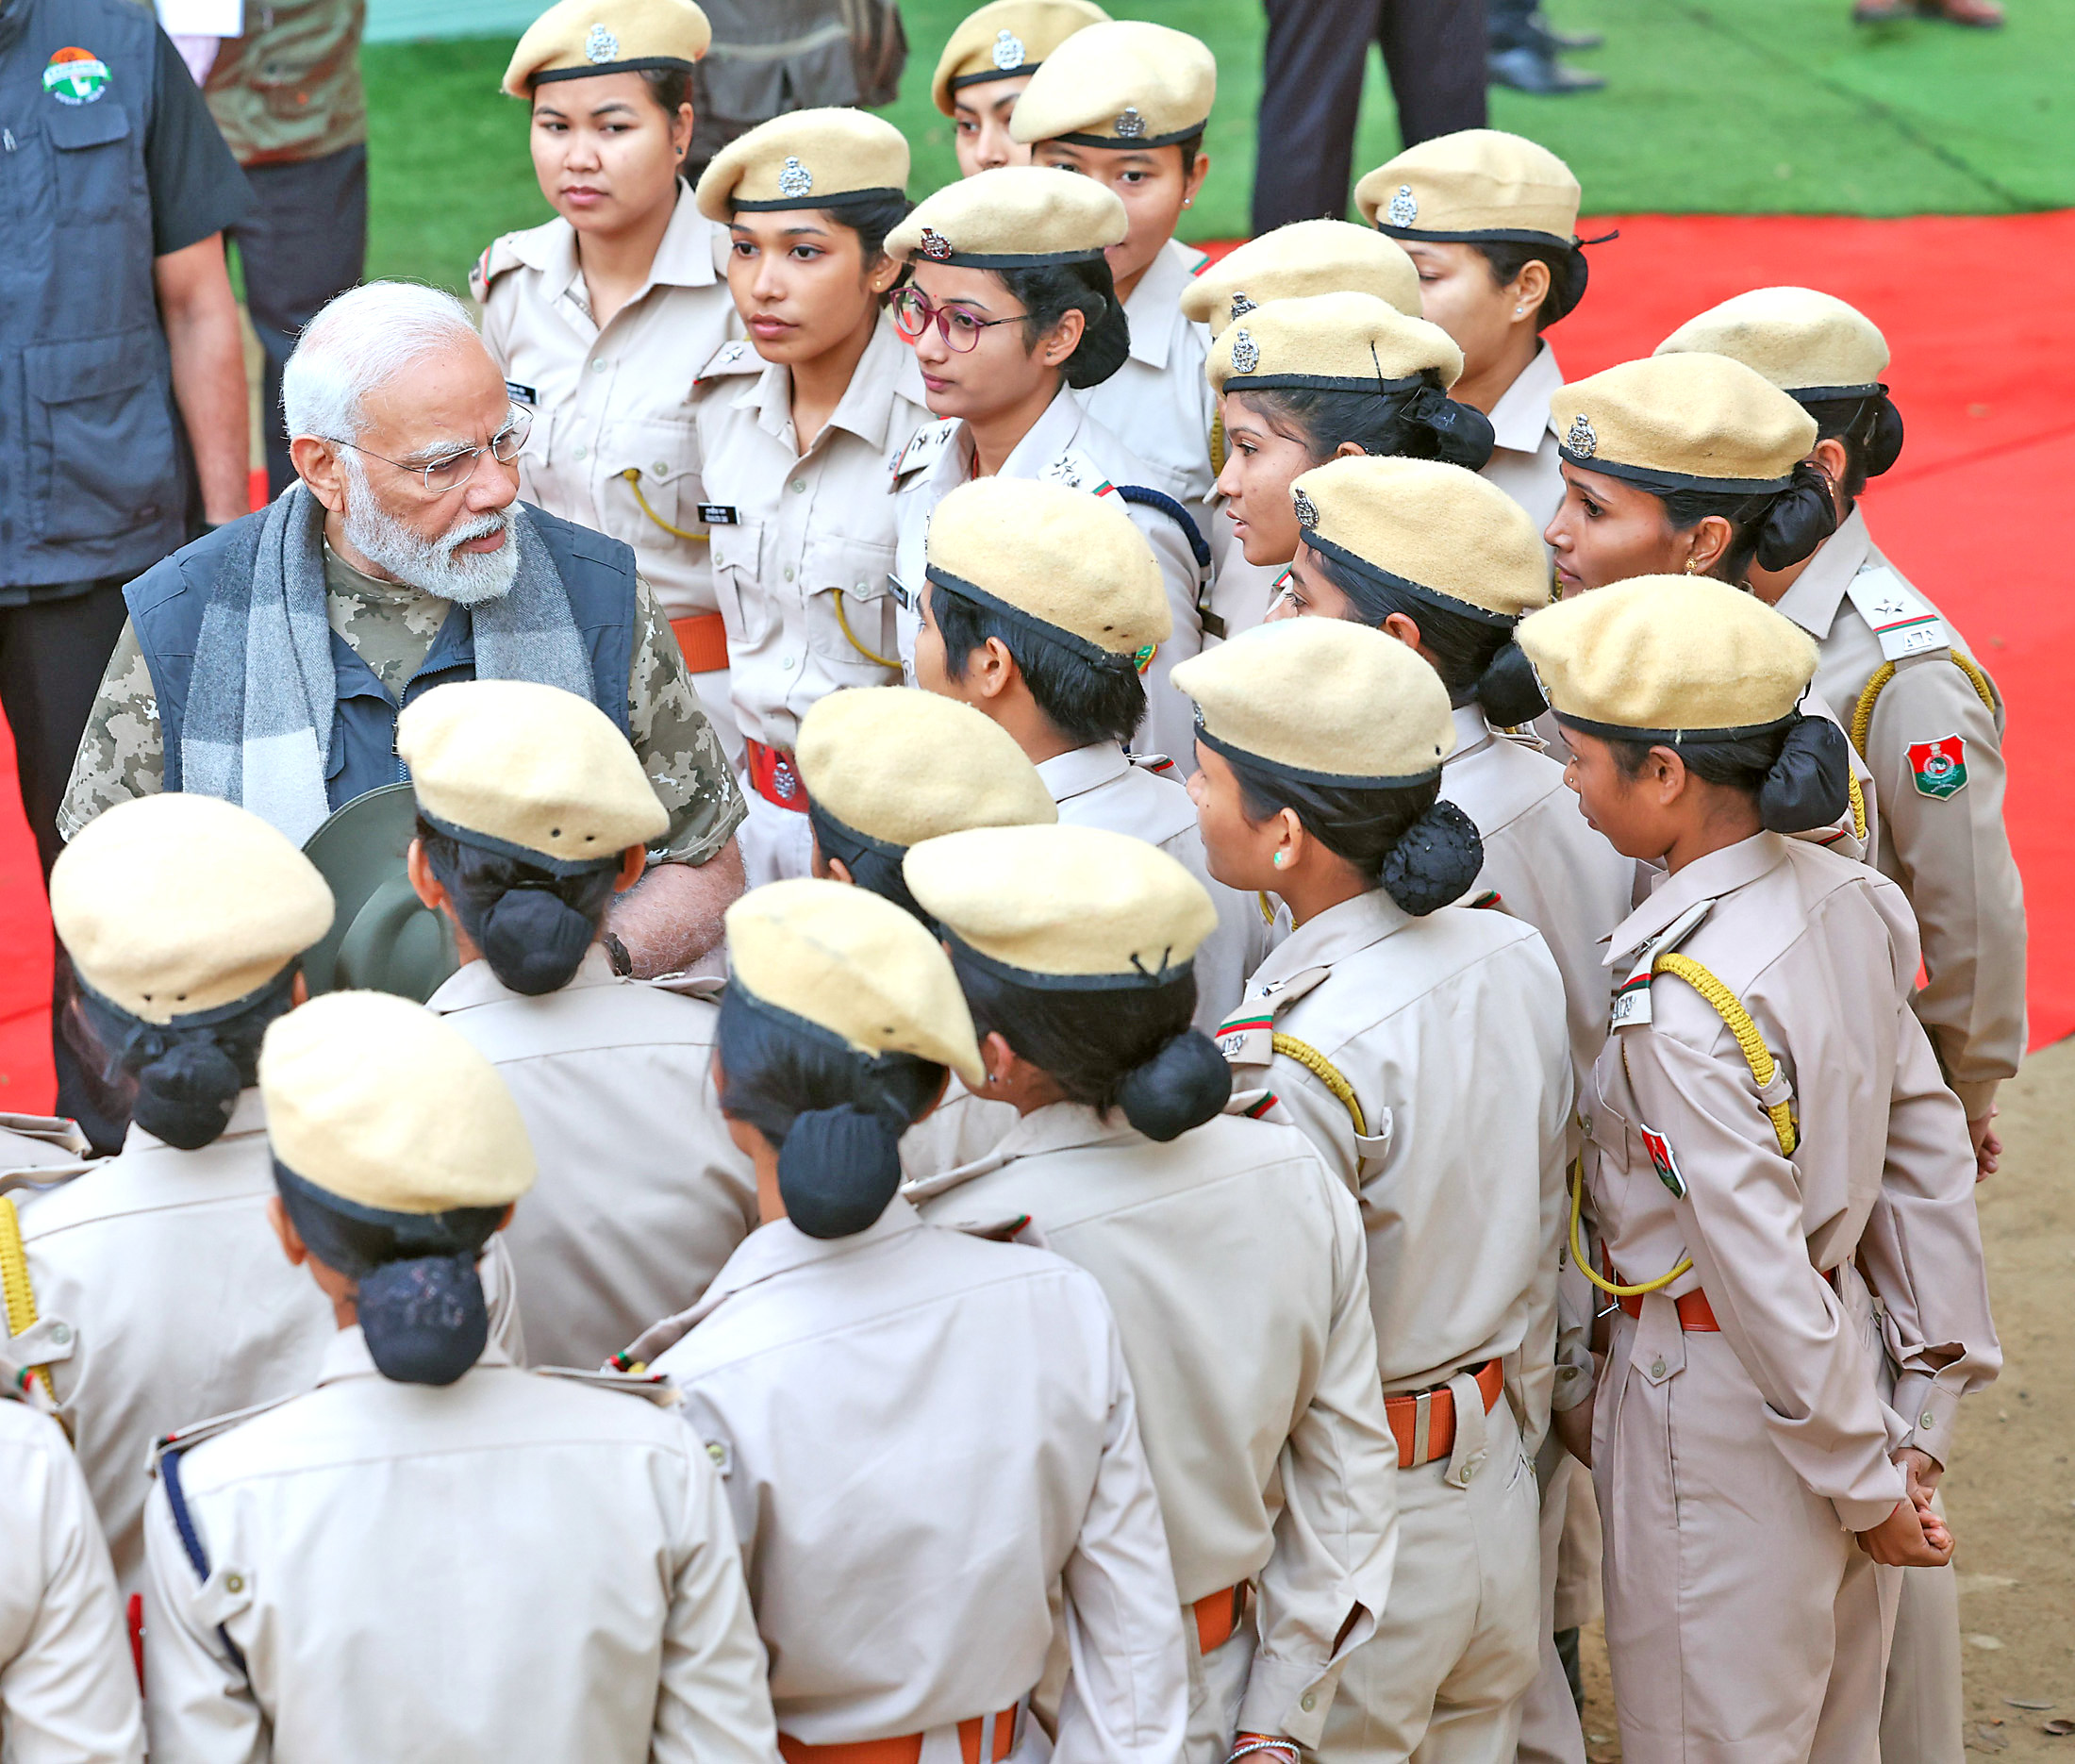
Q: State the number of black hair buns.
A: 13